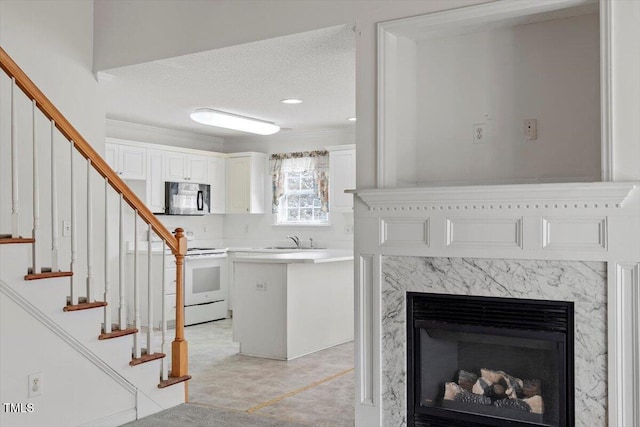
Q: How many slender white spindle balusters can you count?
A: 10